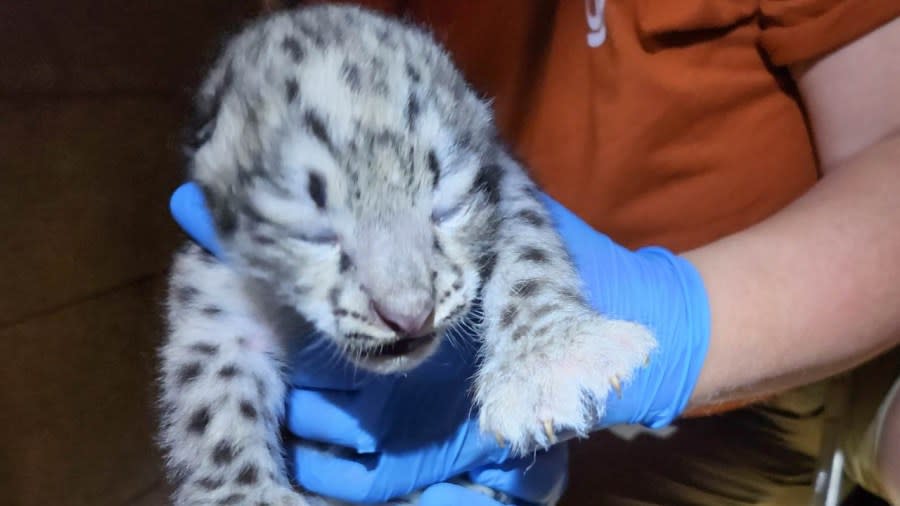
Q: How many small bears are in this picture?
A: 0